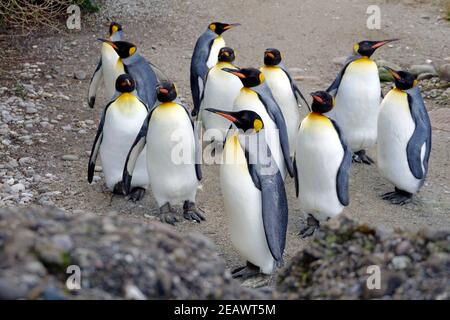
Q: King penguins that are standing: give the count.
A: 12